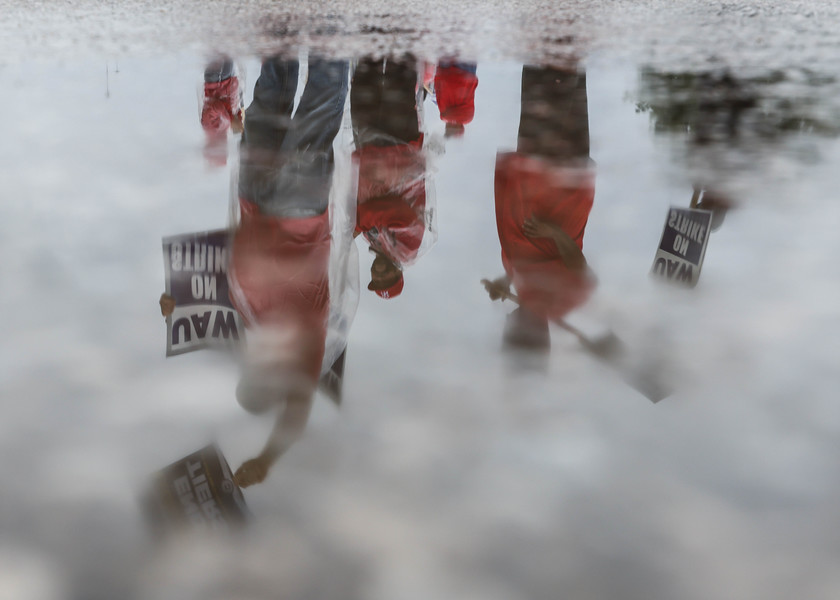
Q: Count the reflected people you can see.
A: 6